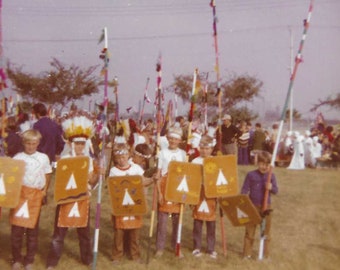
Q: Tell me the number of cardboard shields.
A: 6